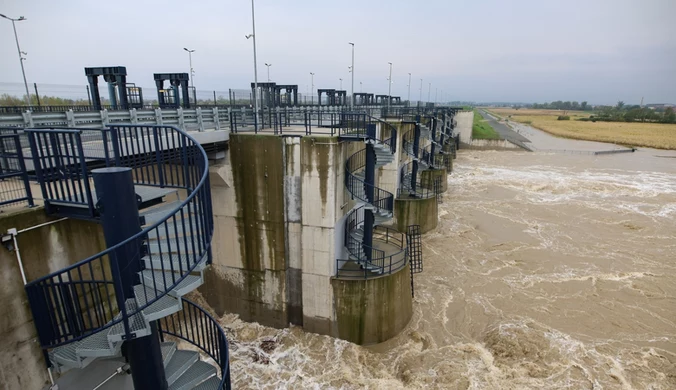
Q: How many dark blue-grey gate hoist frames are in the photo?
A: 11